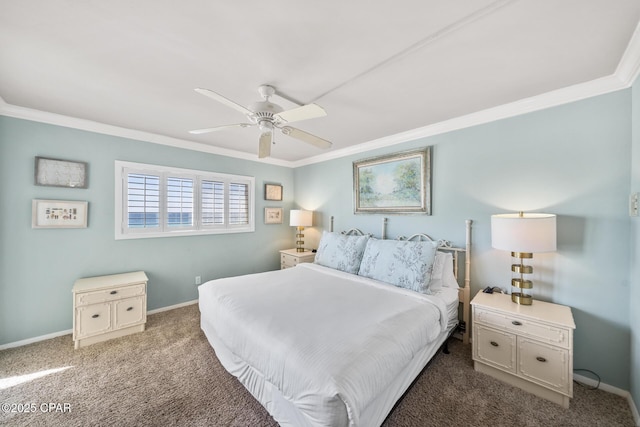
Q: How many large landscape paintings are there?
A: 1